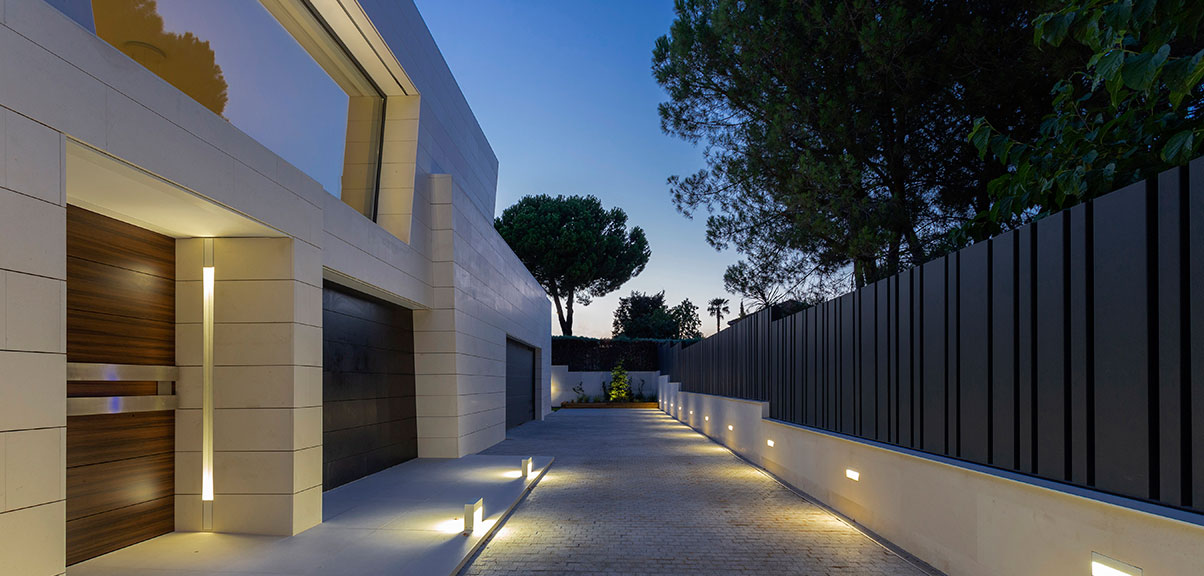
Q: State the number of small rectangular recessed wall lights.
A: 10